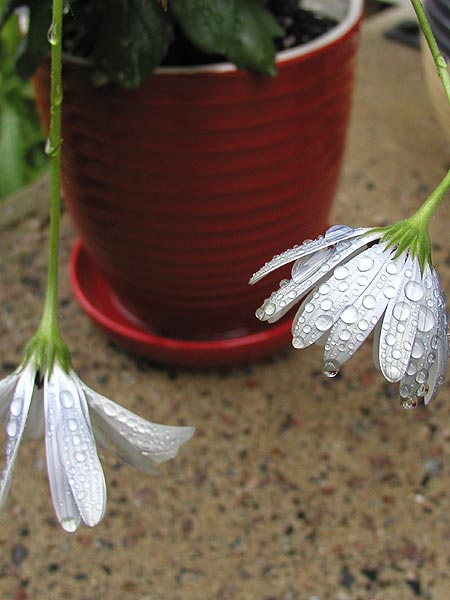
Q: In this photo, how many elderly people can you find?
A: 0